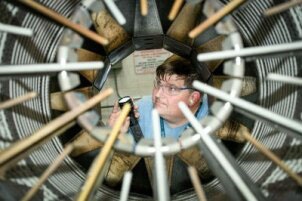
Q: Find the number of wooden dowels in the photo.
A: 11